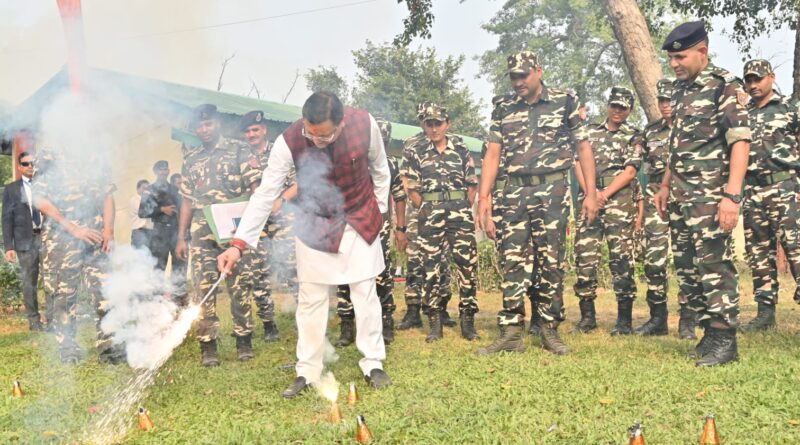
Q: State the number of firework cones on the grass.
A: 7